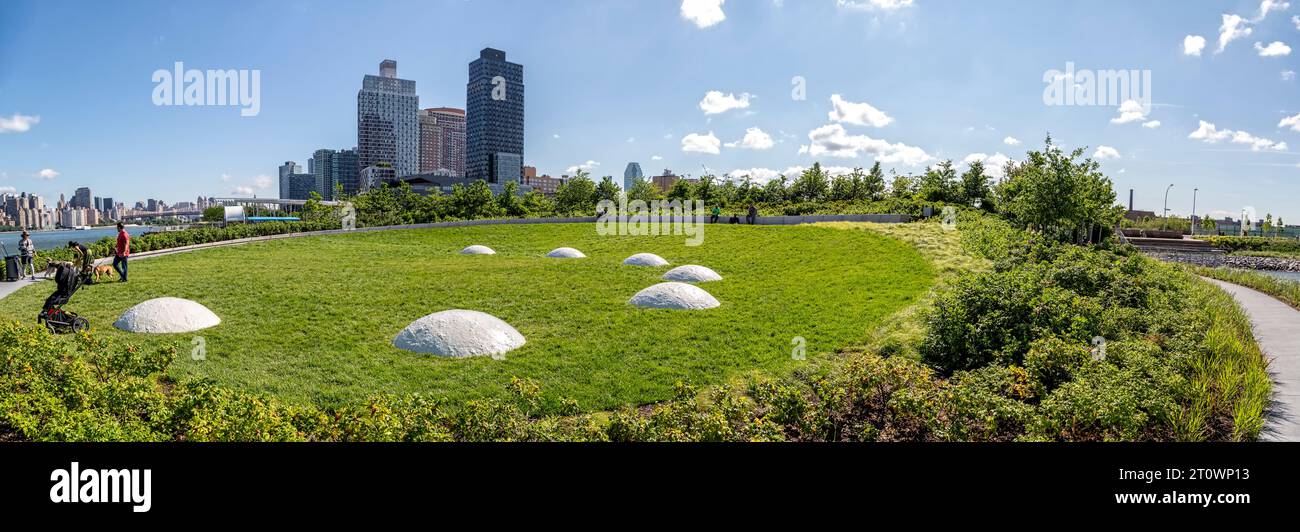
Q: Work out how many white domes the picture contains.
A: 7